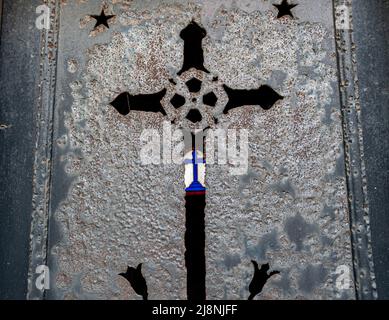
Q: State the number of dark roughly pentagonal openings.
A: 4